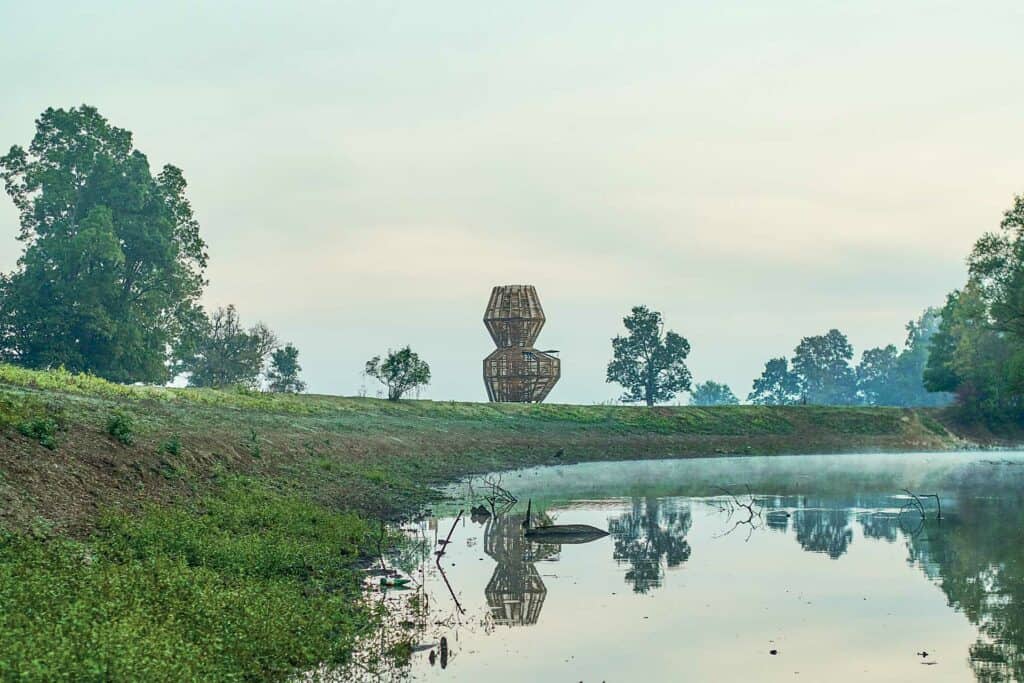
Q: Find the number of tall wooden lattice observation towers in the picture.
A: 1